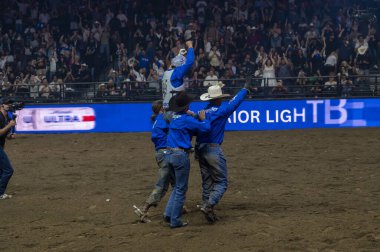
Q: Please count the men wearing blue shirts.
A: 4